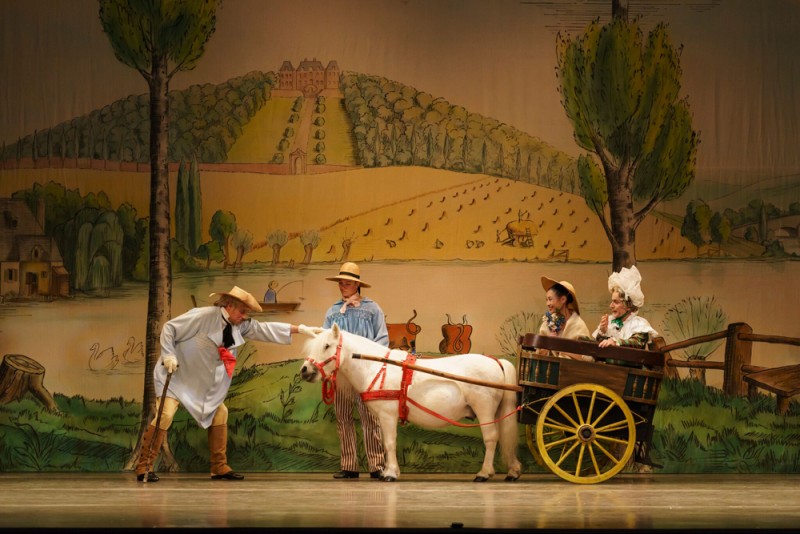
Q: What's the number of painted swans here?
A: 2